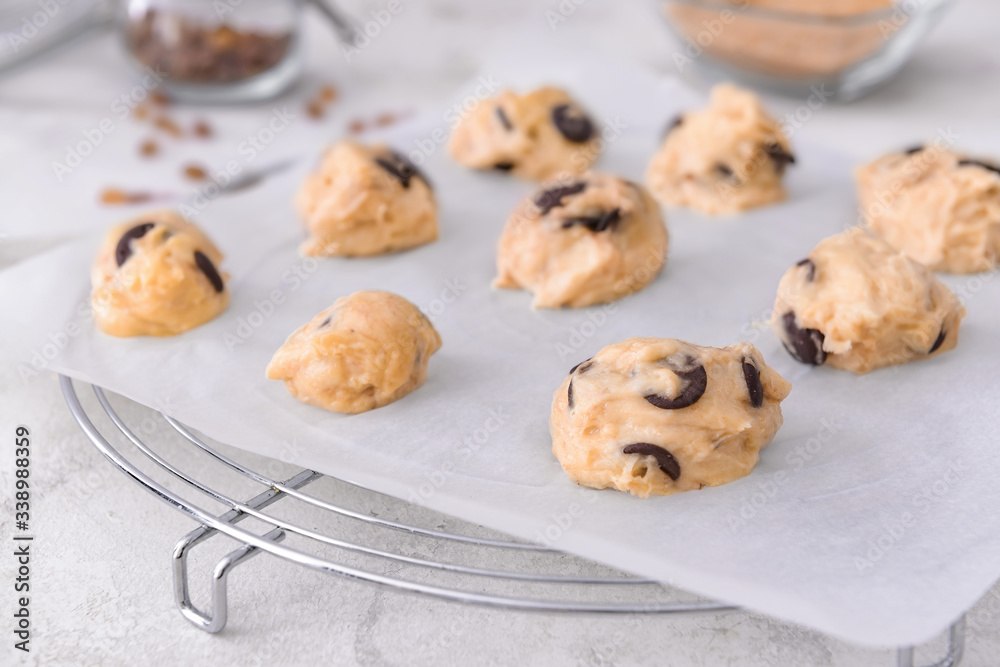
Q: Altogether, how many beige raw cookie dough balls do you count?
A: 9